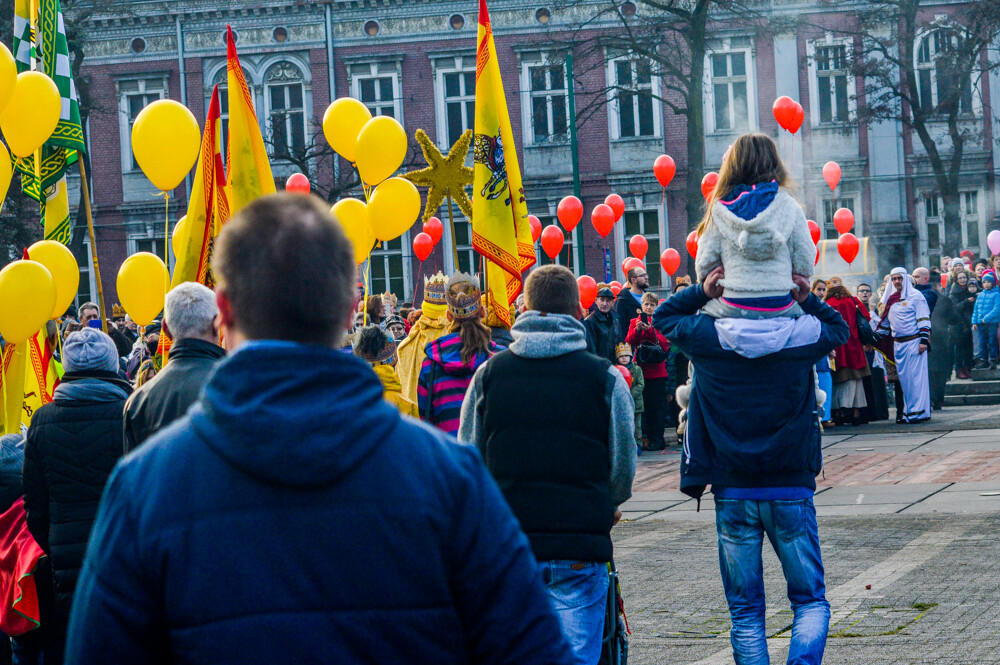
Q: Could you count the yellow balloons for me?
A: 12